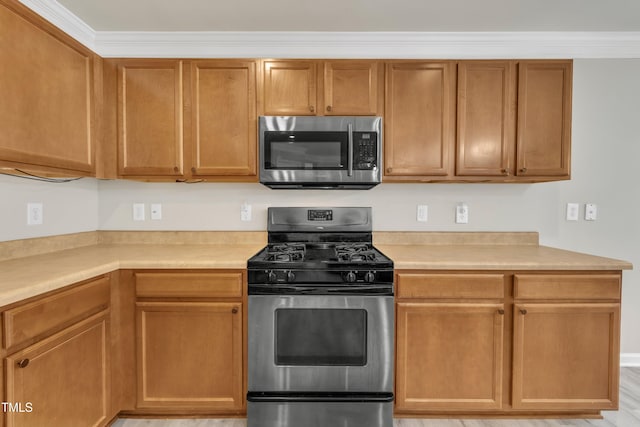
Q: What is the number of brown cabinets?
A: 12